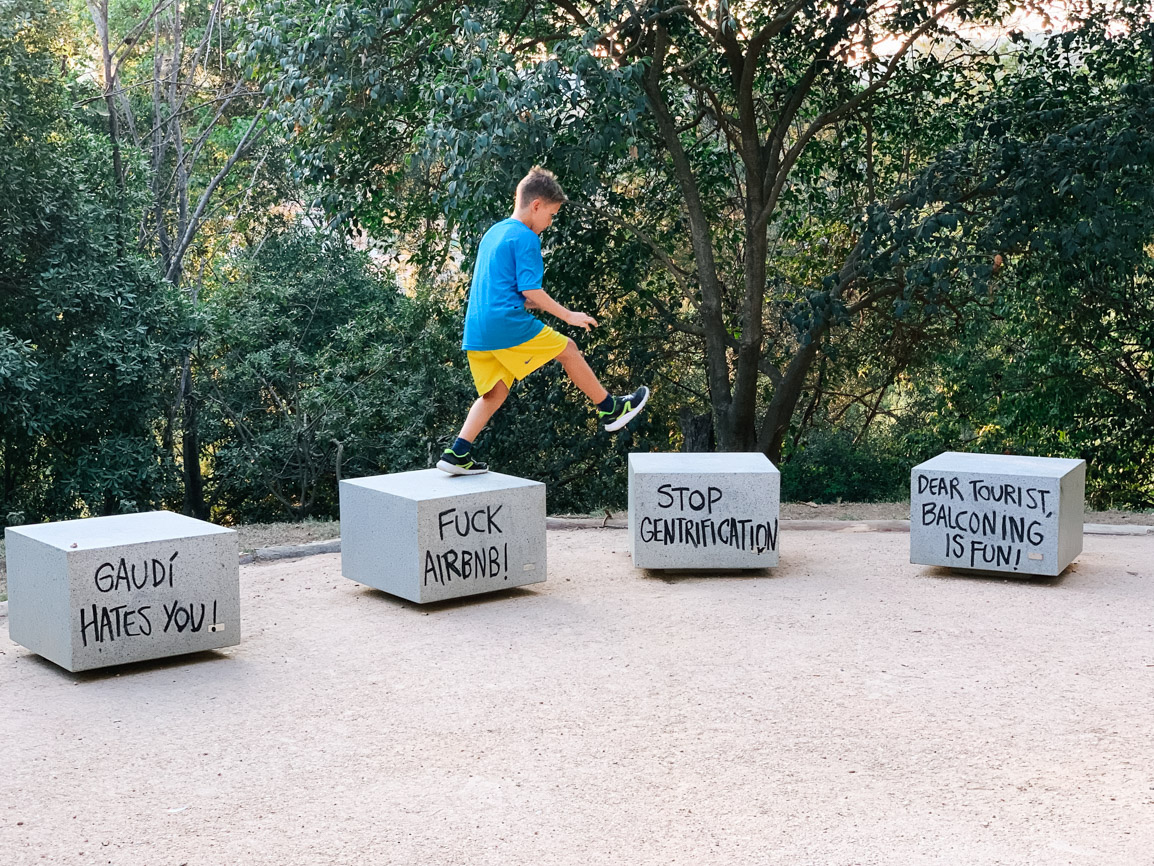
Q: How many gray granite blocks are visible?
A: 4